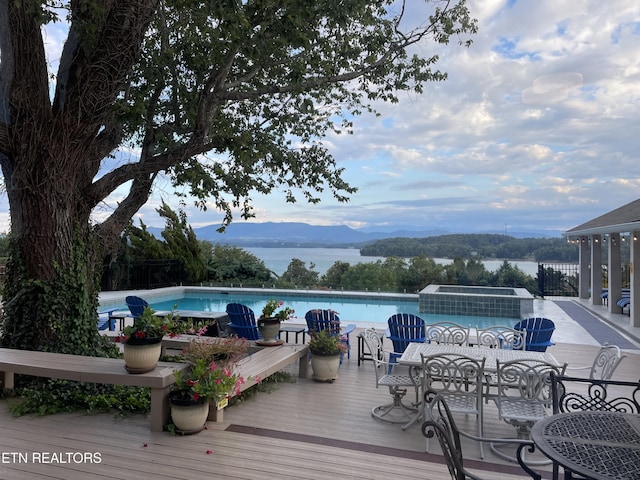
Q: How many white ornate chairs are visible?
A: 6